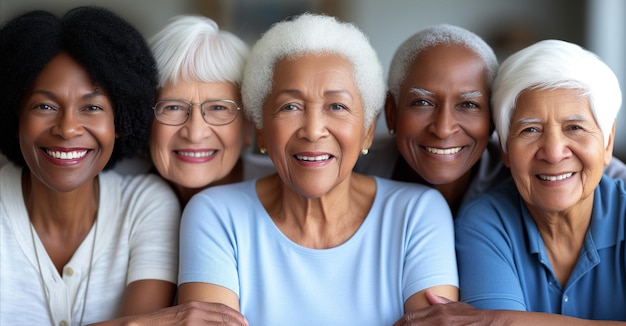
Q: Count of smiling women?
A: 5